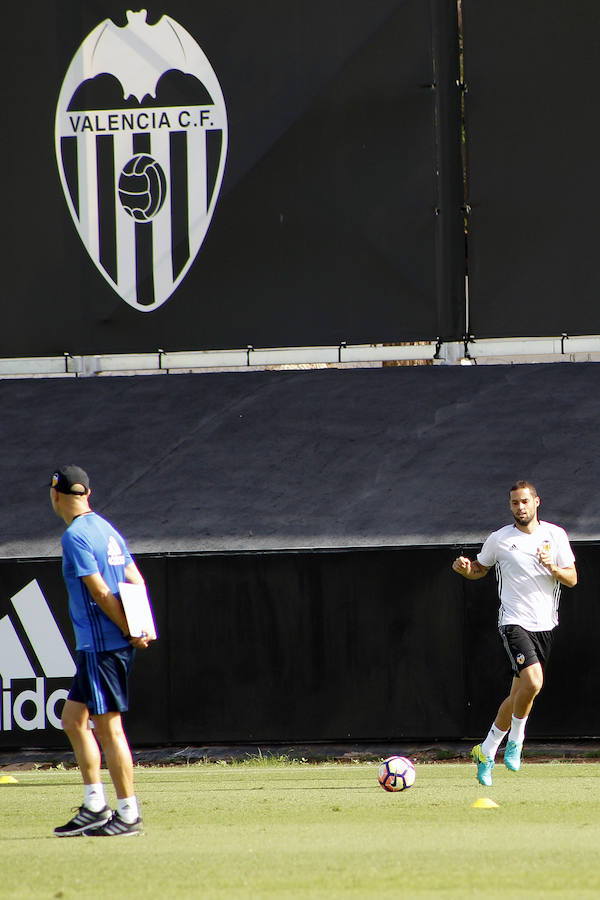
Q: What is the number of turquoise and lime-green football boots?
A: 2